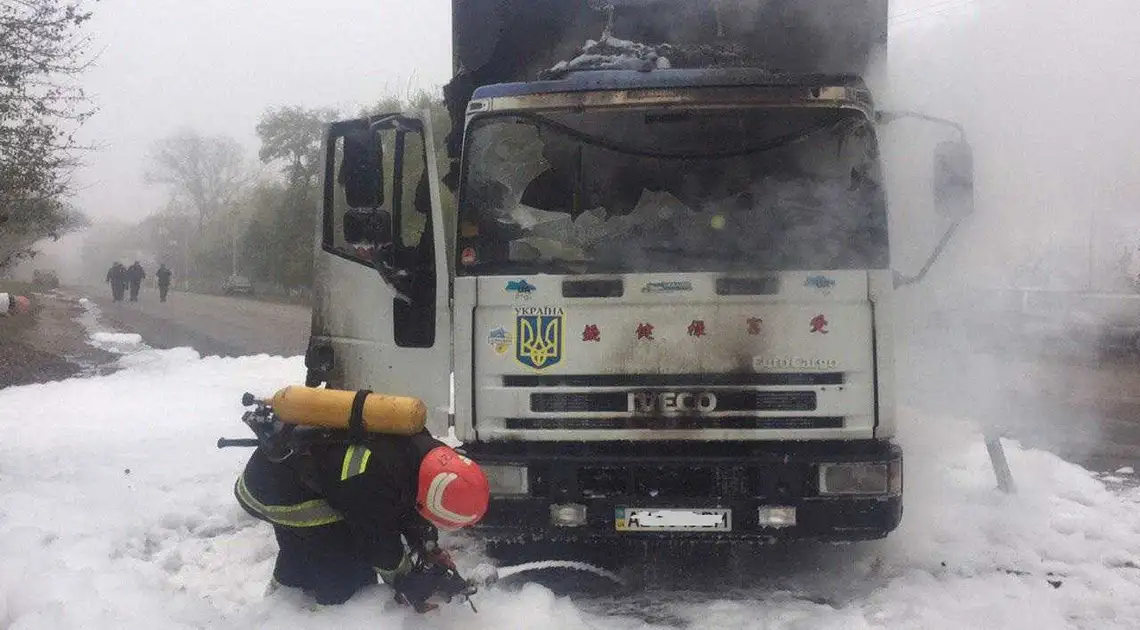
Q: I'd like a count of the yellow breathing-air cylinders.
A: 1